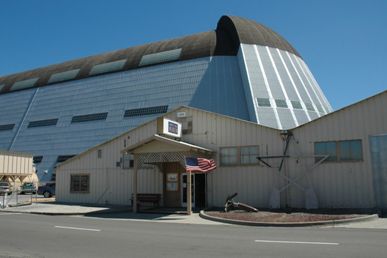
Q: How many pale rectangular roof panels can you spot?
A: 5